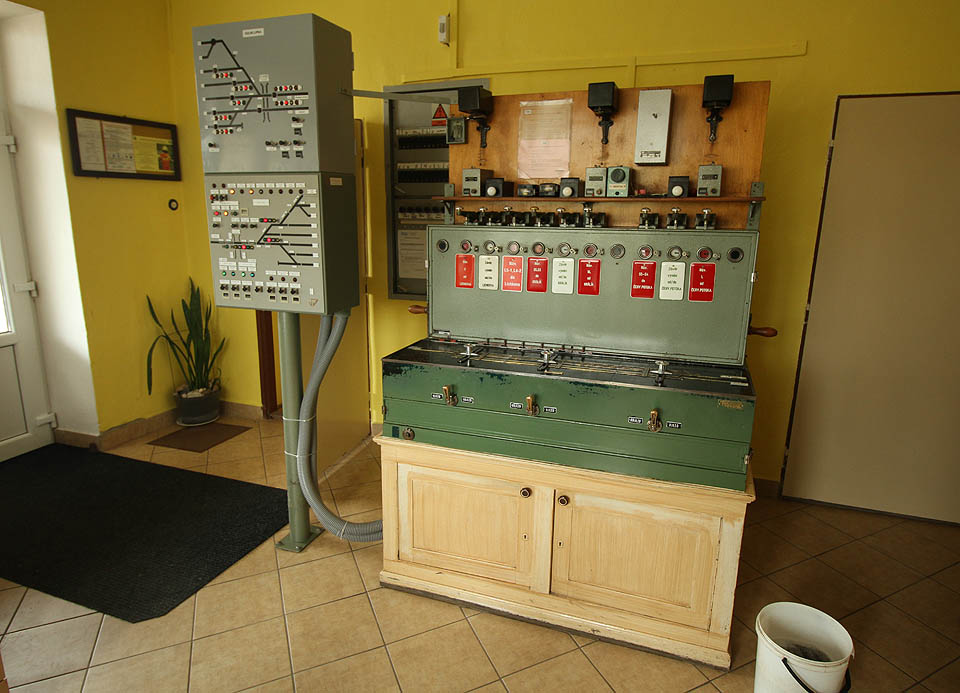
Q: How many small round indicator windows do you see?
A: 12